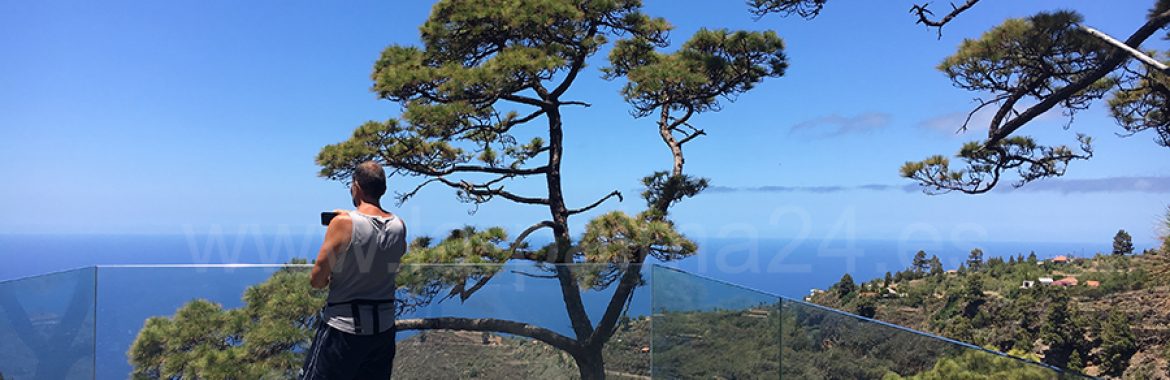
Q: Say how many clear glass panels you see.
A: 4